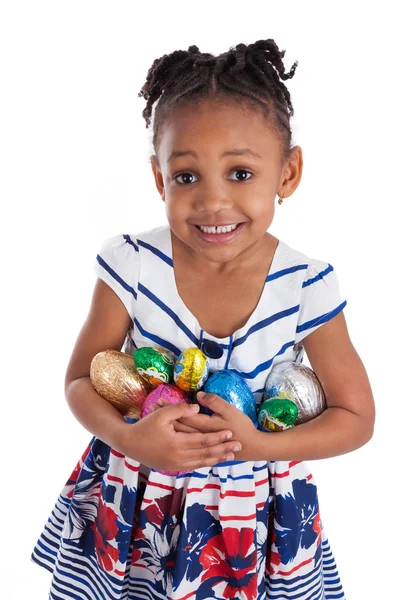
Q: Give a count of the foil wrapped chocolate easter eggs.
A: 7